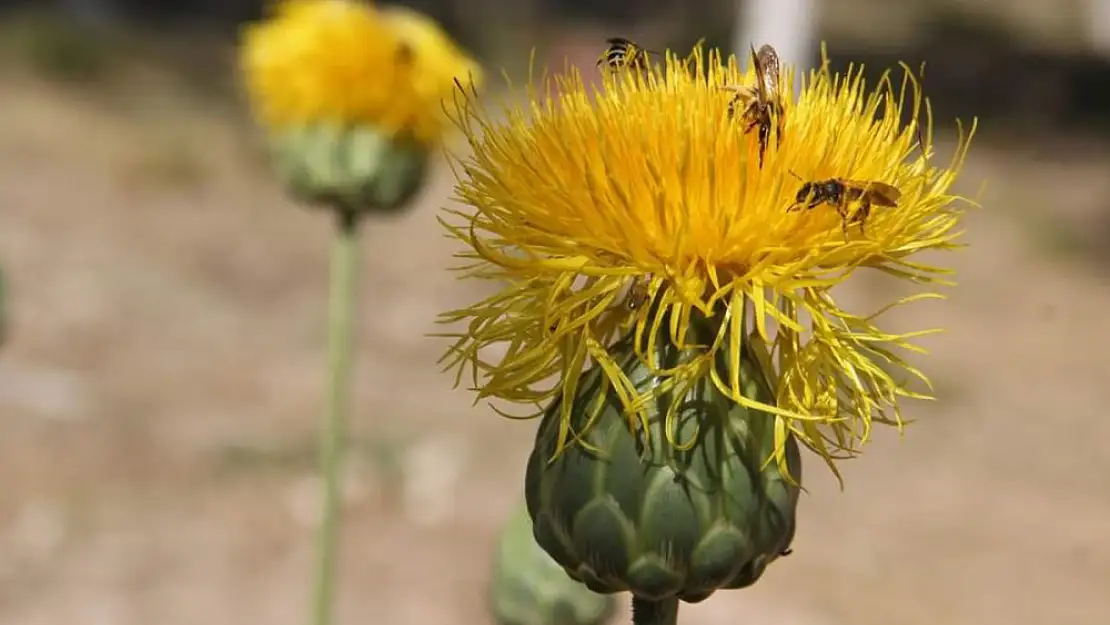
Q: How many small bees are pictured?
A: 3